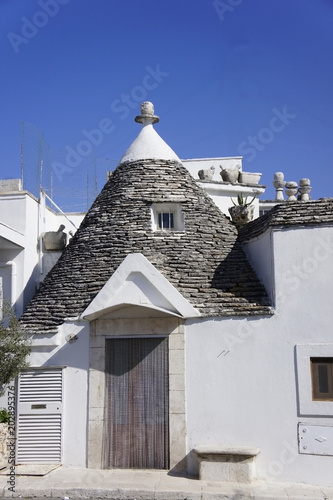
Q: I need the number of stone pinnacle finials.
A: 4